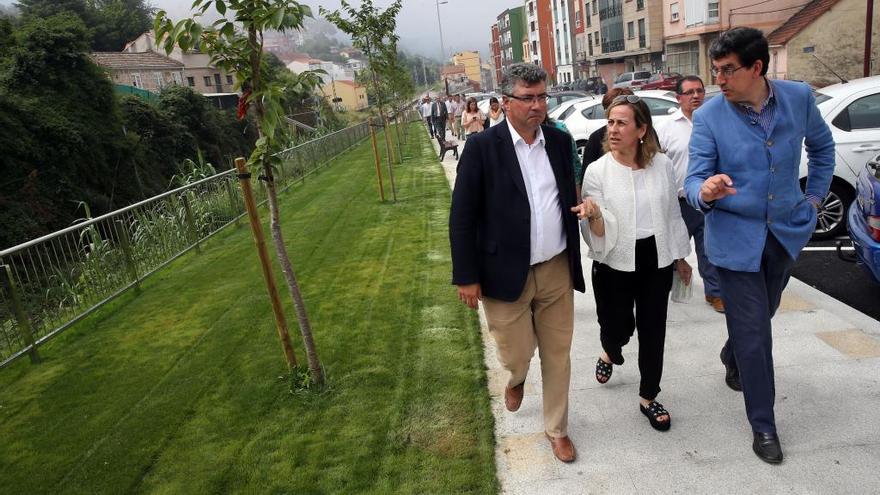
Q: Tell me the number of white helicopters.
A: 0